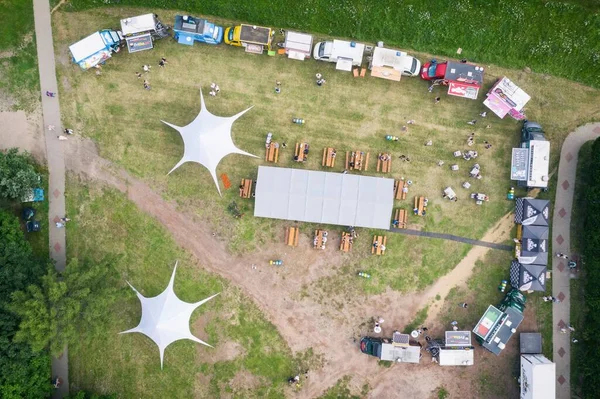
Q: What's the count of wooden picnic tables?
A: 13